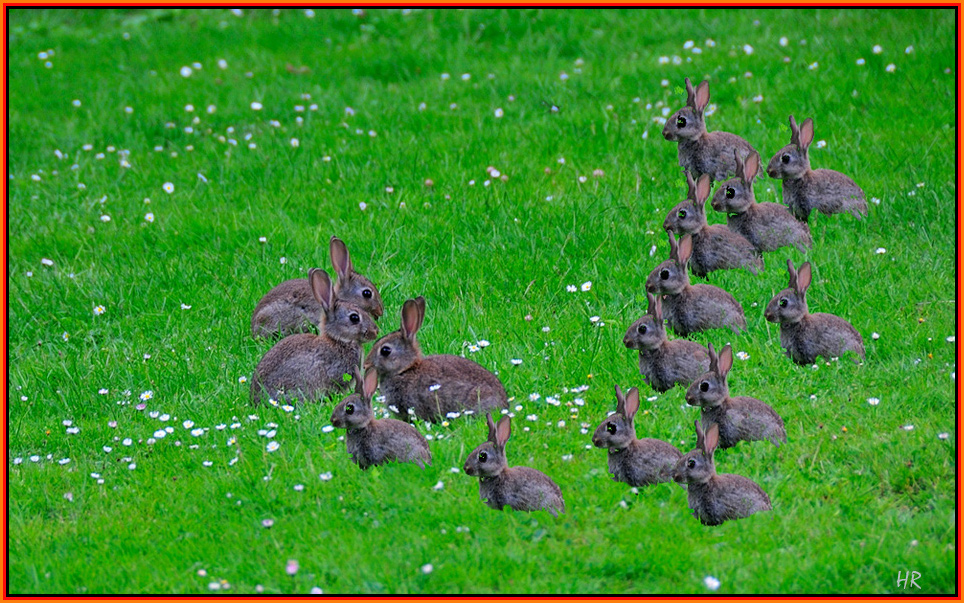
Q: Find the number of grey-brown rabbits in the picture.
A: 15